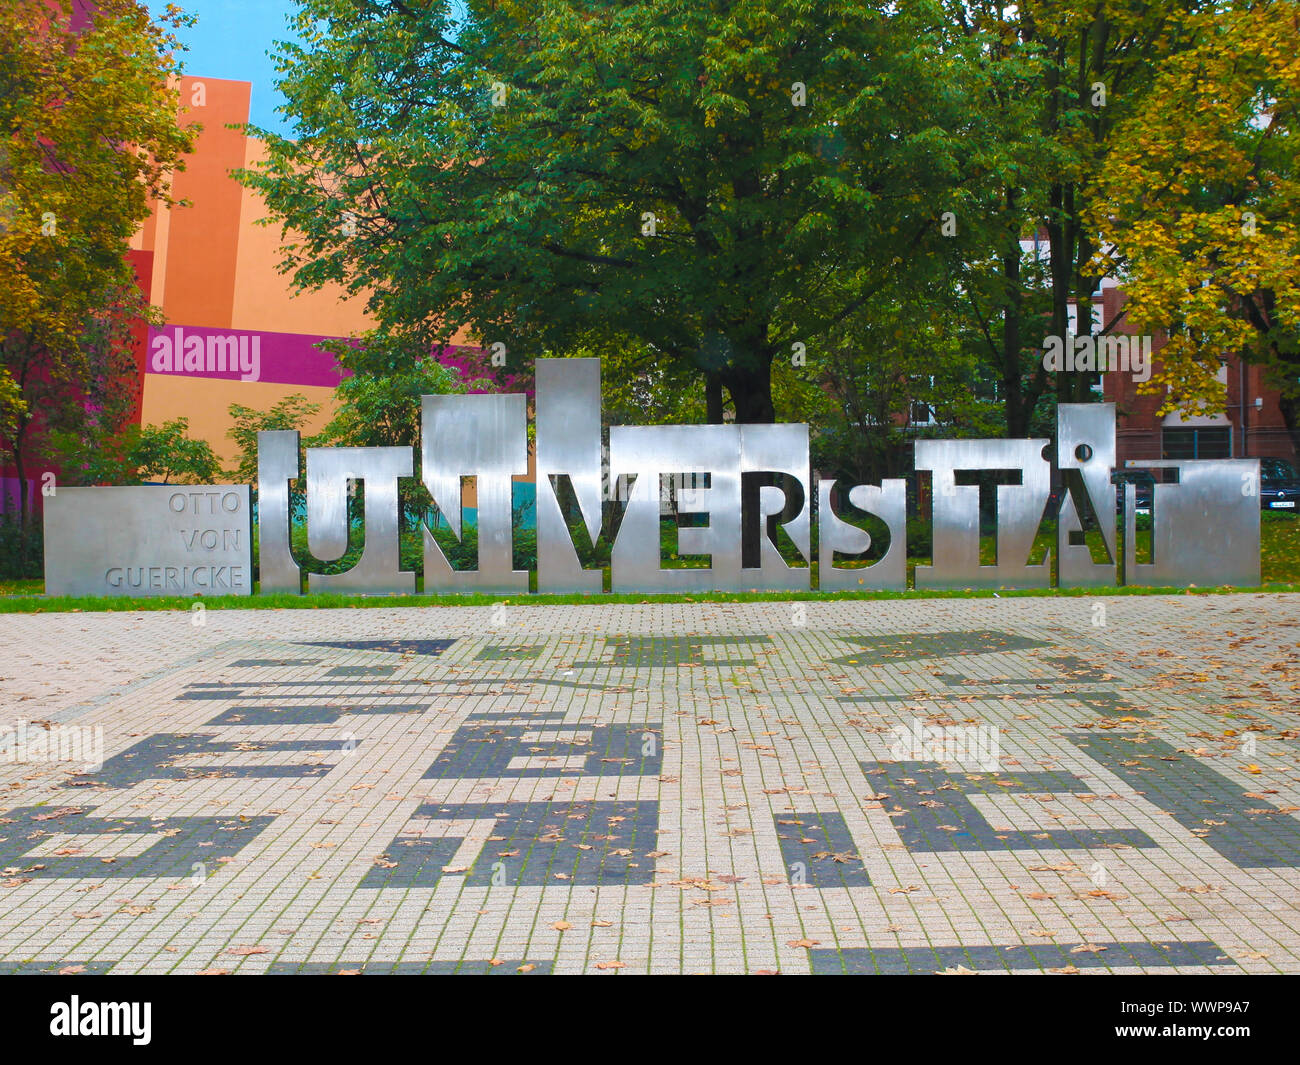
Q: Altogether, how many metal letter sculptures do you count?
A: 11